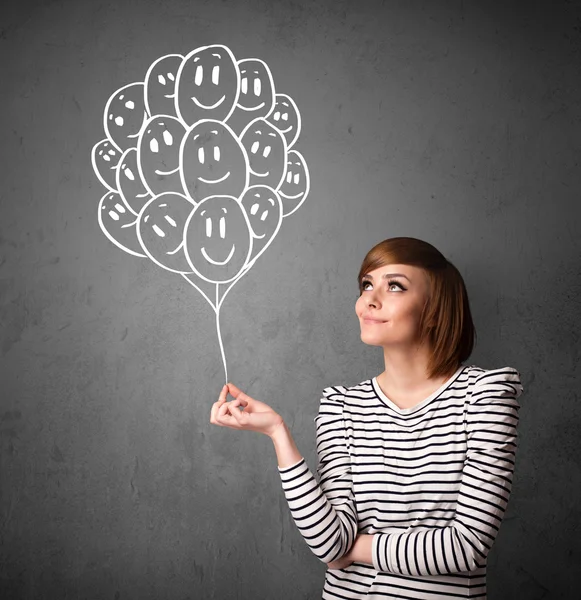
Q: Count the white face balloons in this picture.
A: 15